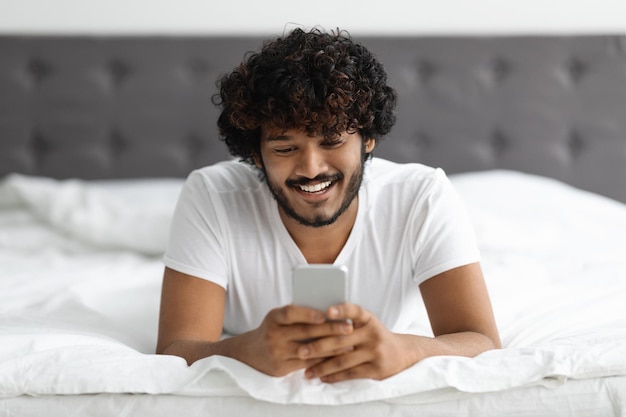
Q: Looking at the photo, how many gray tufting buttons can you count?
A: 12